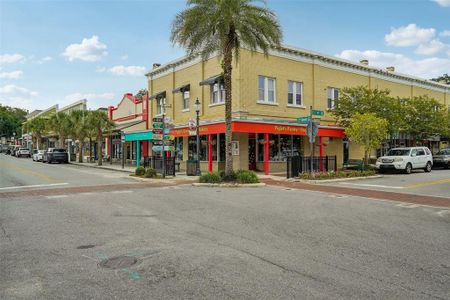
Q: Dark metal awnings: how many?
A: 3